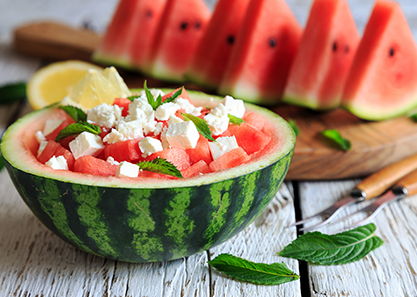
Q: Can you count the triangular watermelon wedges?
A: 6